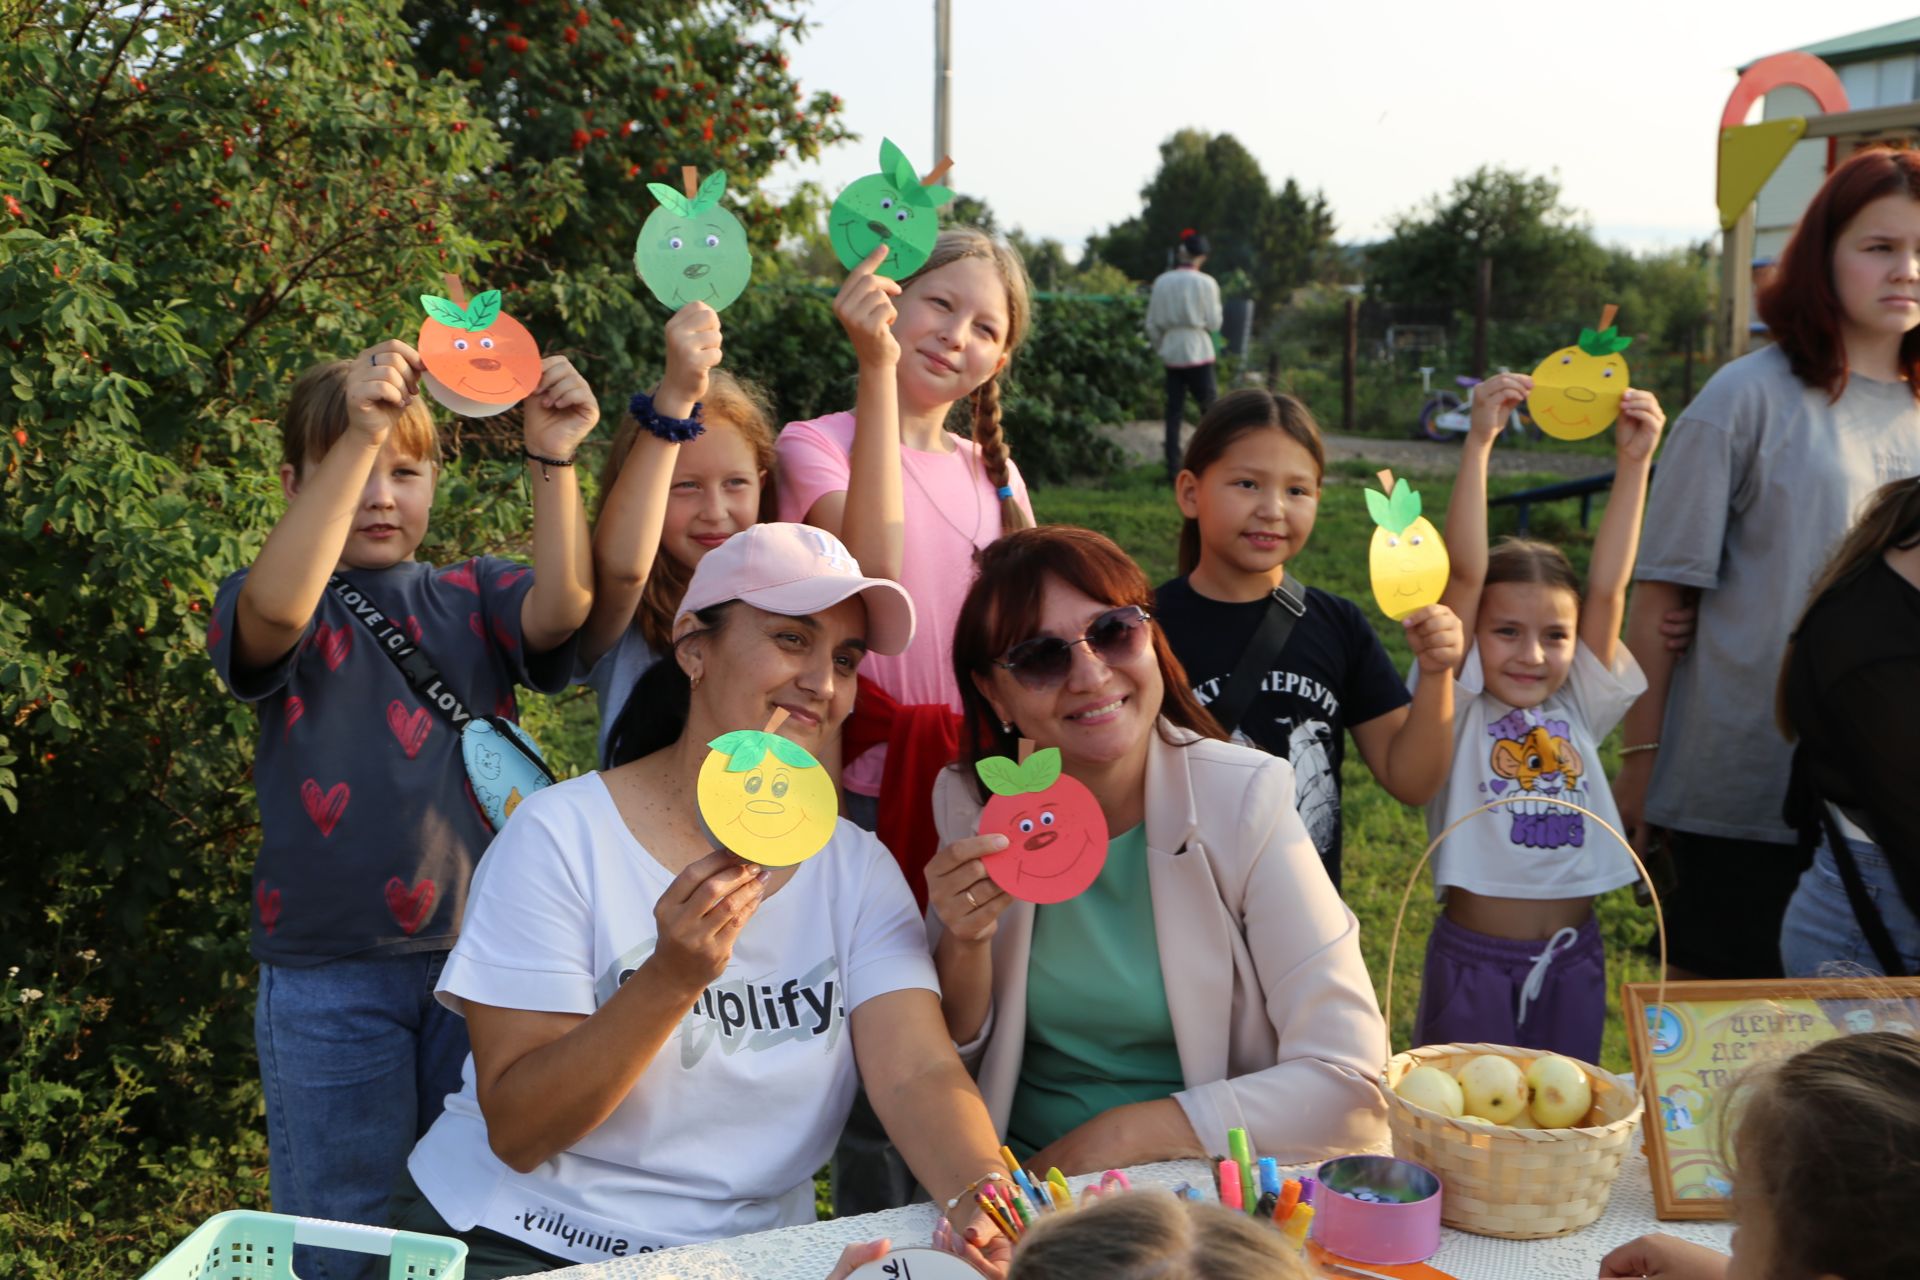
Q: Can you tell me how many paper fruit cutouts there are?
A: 7